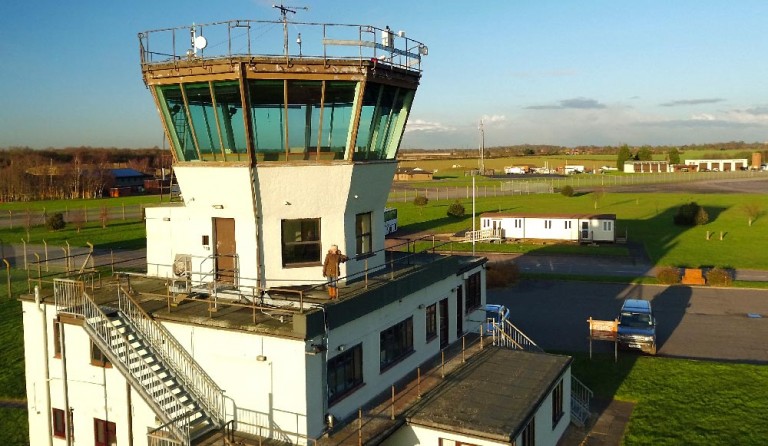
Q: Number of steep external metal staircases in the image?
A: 2